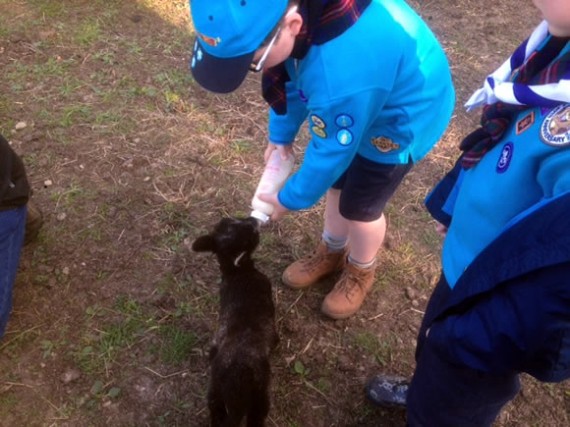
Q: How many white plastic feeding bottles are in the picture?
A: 1